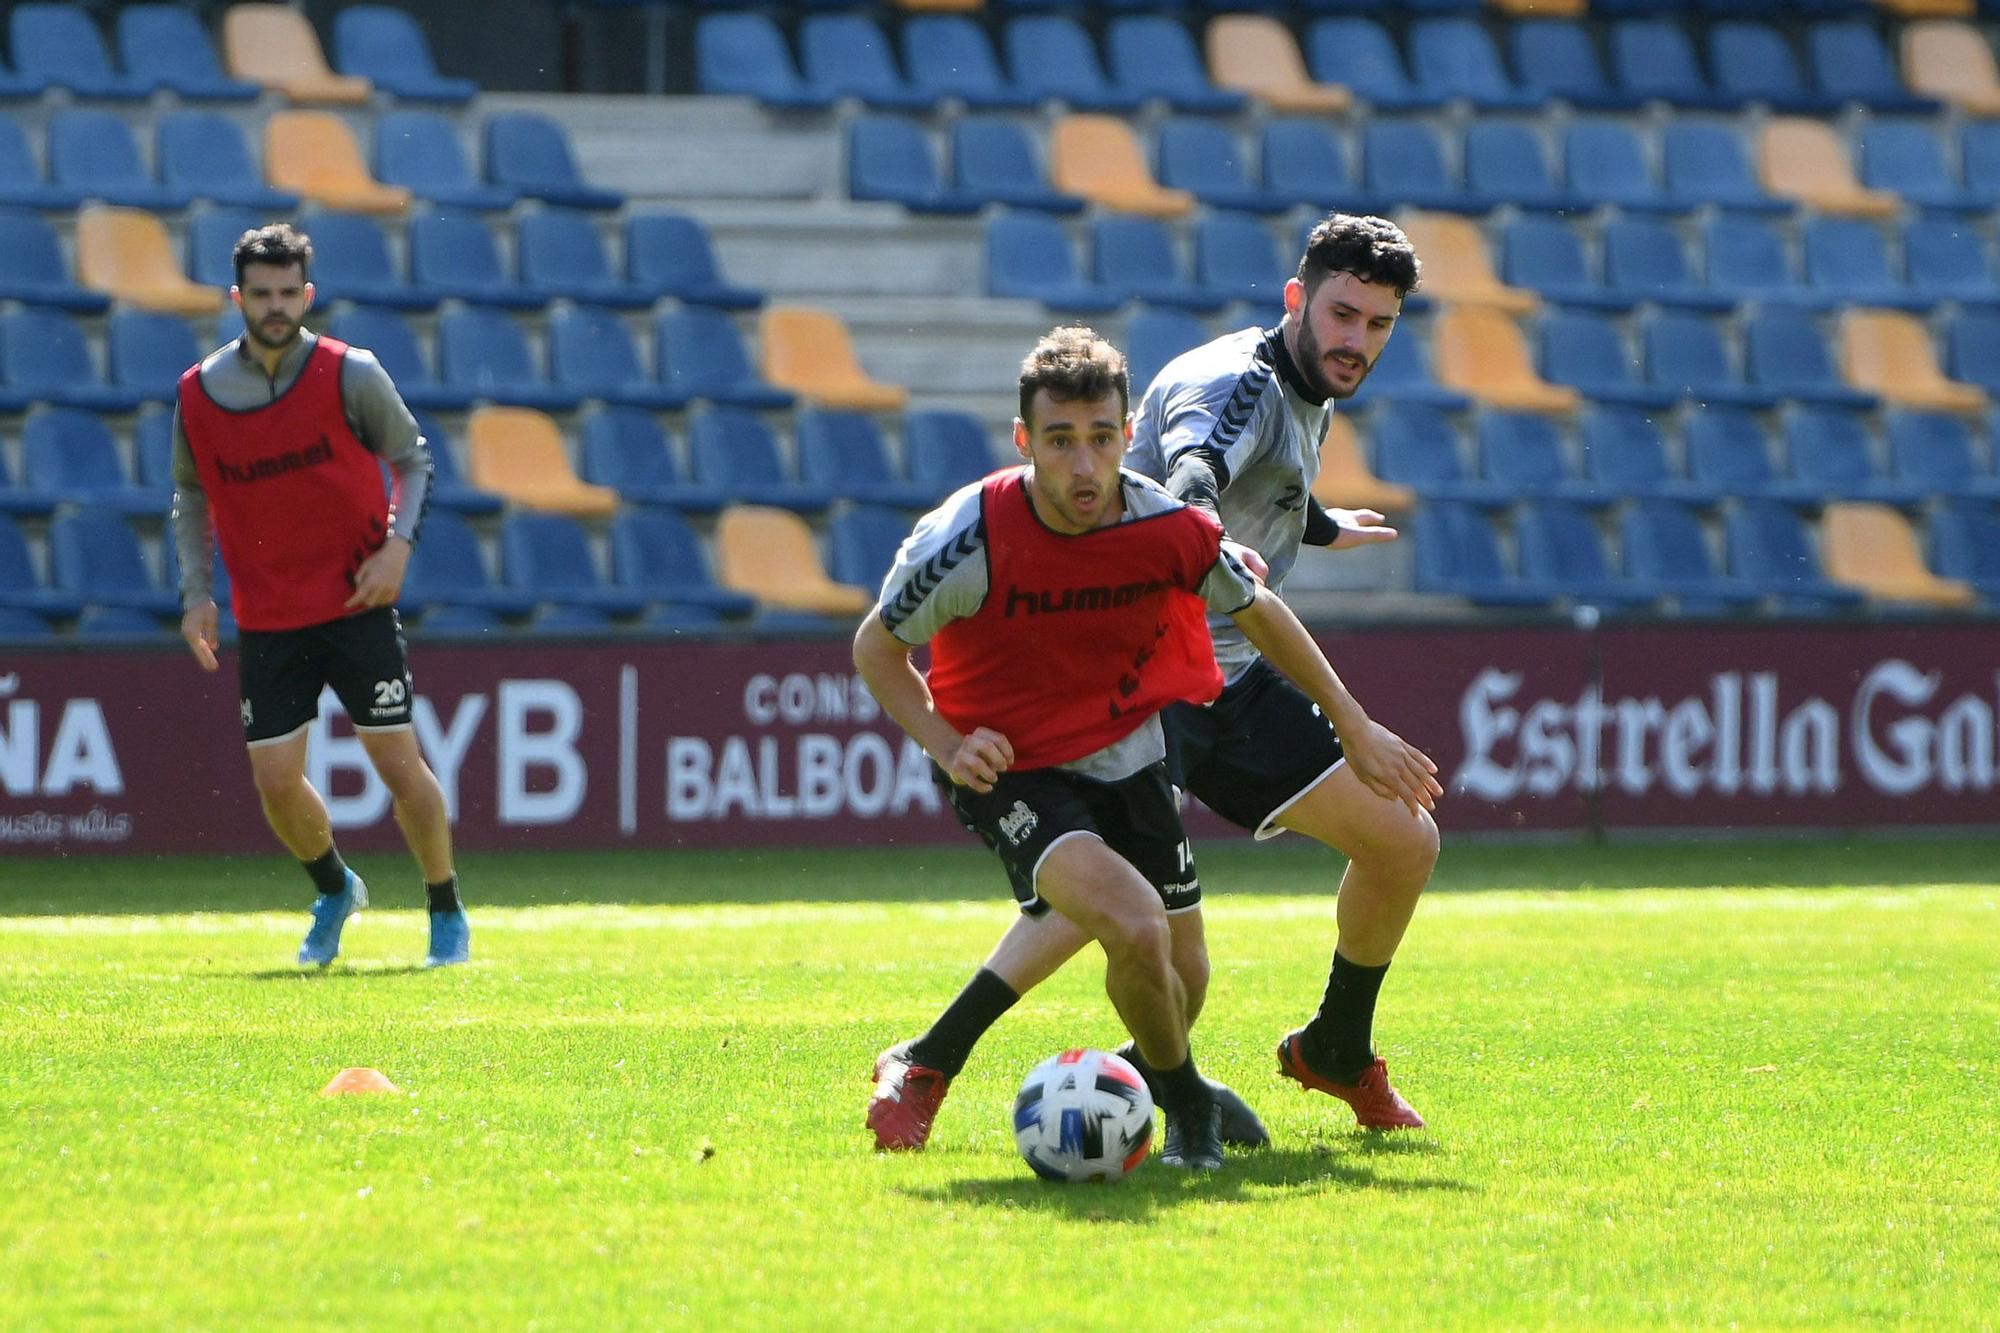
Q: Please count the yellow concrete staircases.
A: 0